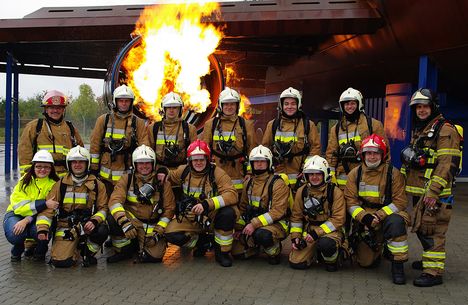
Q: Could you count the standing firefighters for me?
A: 7